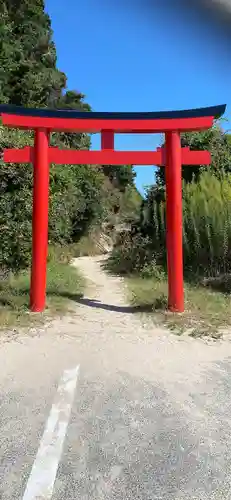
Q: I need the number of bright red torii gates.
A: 1